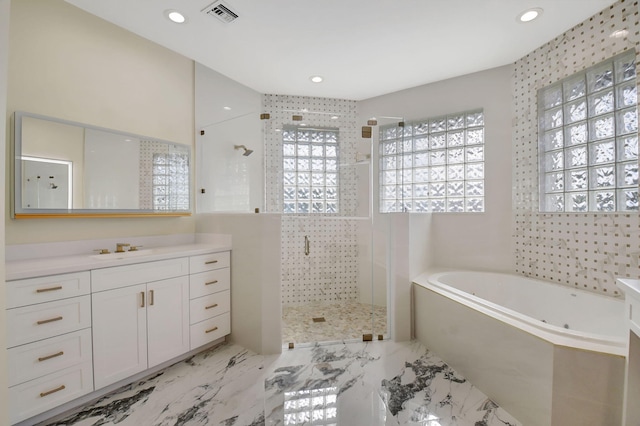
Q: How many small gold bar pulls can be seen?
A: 10